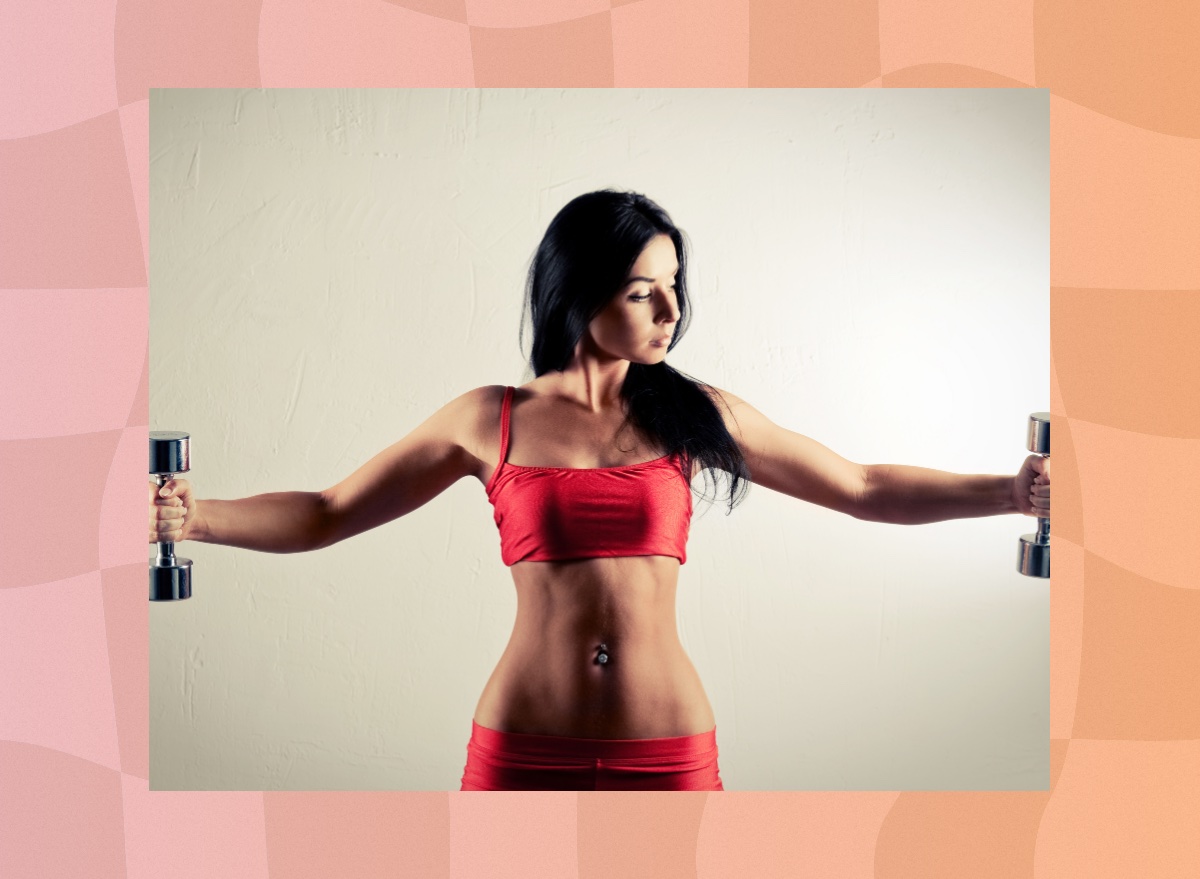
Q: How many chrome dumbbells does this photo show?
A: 2